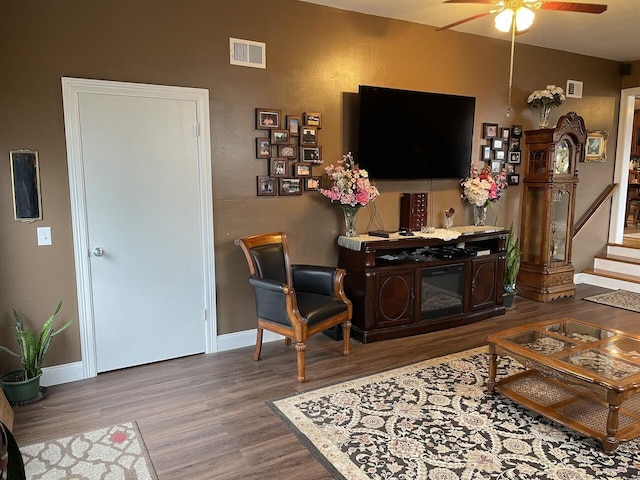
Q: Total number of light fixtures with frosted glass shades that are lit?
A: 2